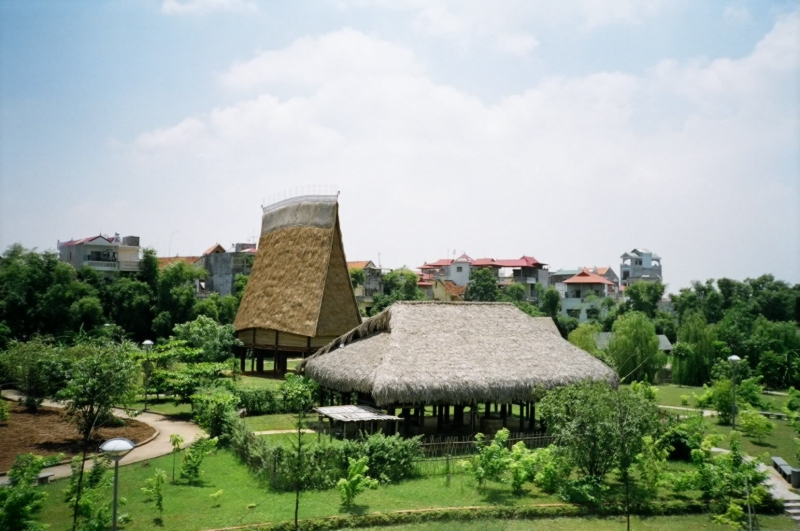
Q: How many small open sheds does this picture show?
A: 1